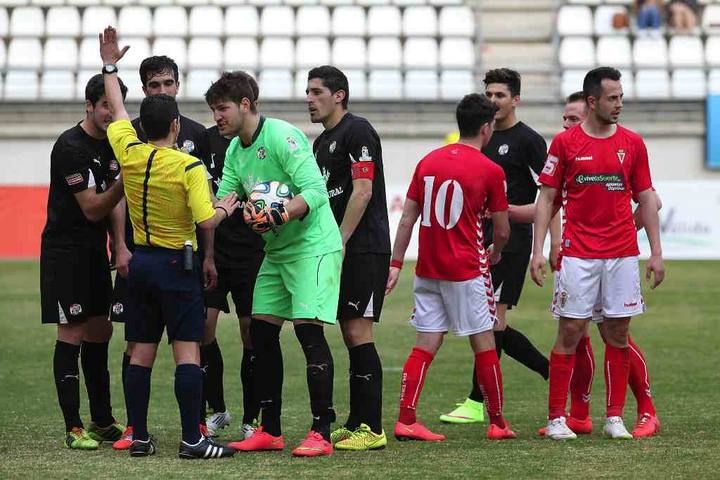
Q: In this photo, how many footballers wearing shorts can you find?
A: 9